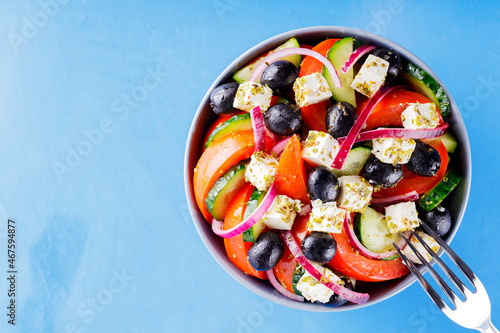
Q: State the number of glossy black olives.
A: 12